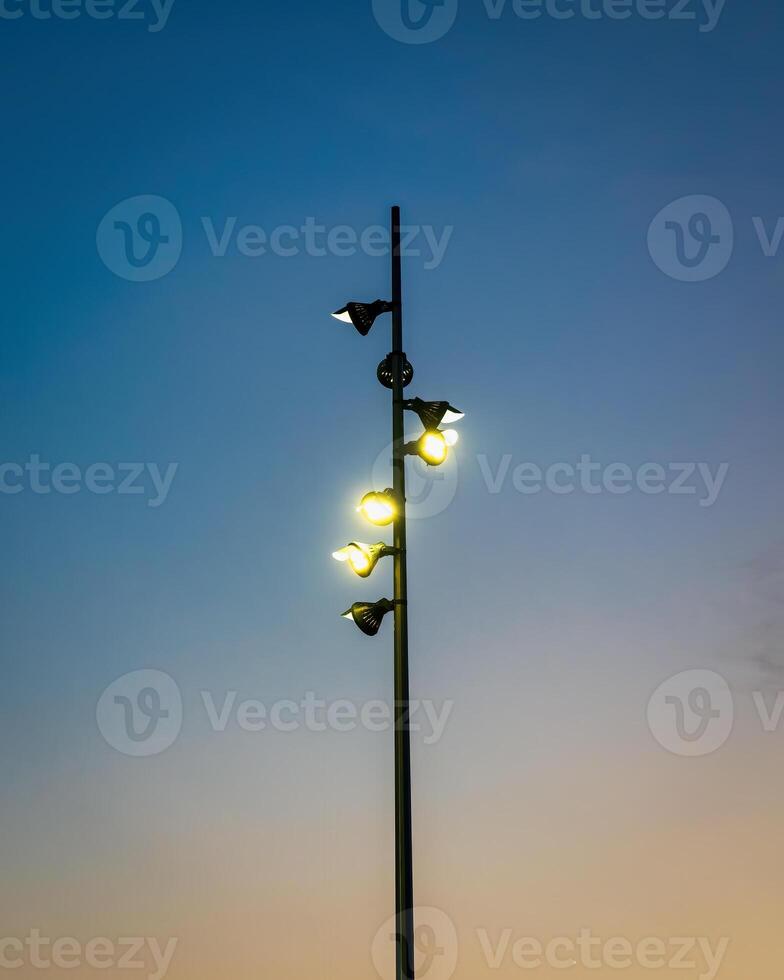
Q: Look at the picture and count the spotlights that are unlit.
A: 4